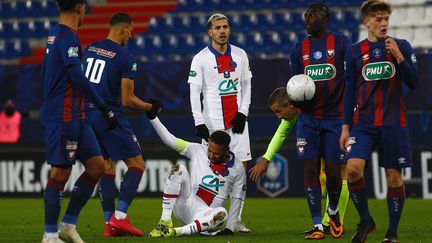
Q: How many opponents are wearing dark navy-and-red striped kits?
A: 4